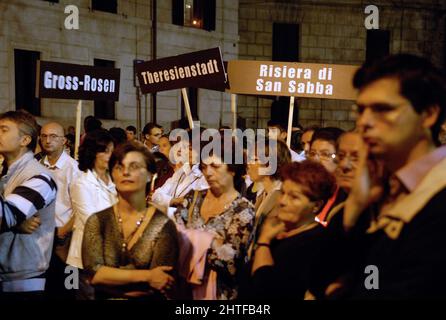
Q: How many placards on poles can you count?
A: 3